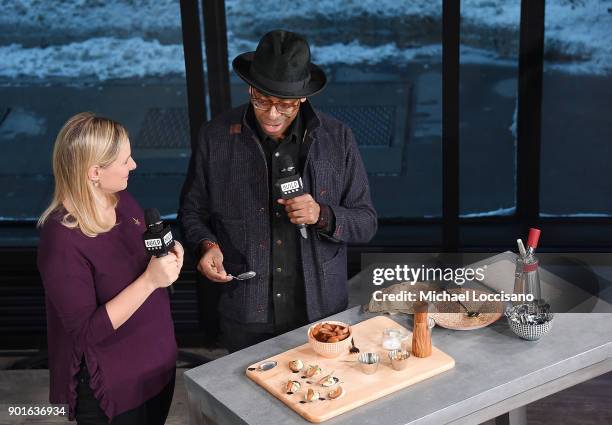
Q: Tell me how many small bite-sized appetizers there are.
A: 6